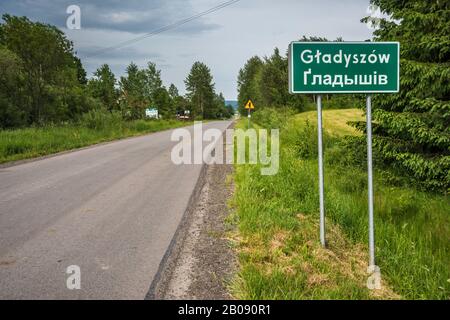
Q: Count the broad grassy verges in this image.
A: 2